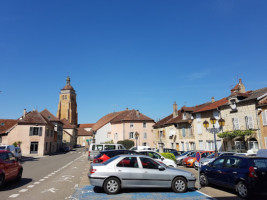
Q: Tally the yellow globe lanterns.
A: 3